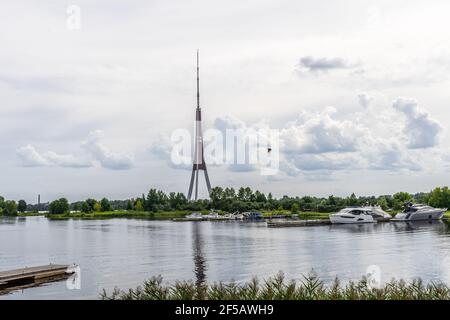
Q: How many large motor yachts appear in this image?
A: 3